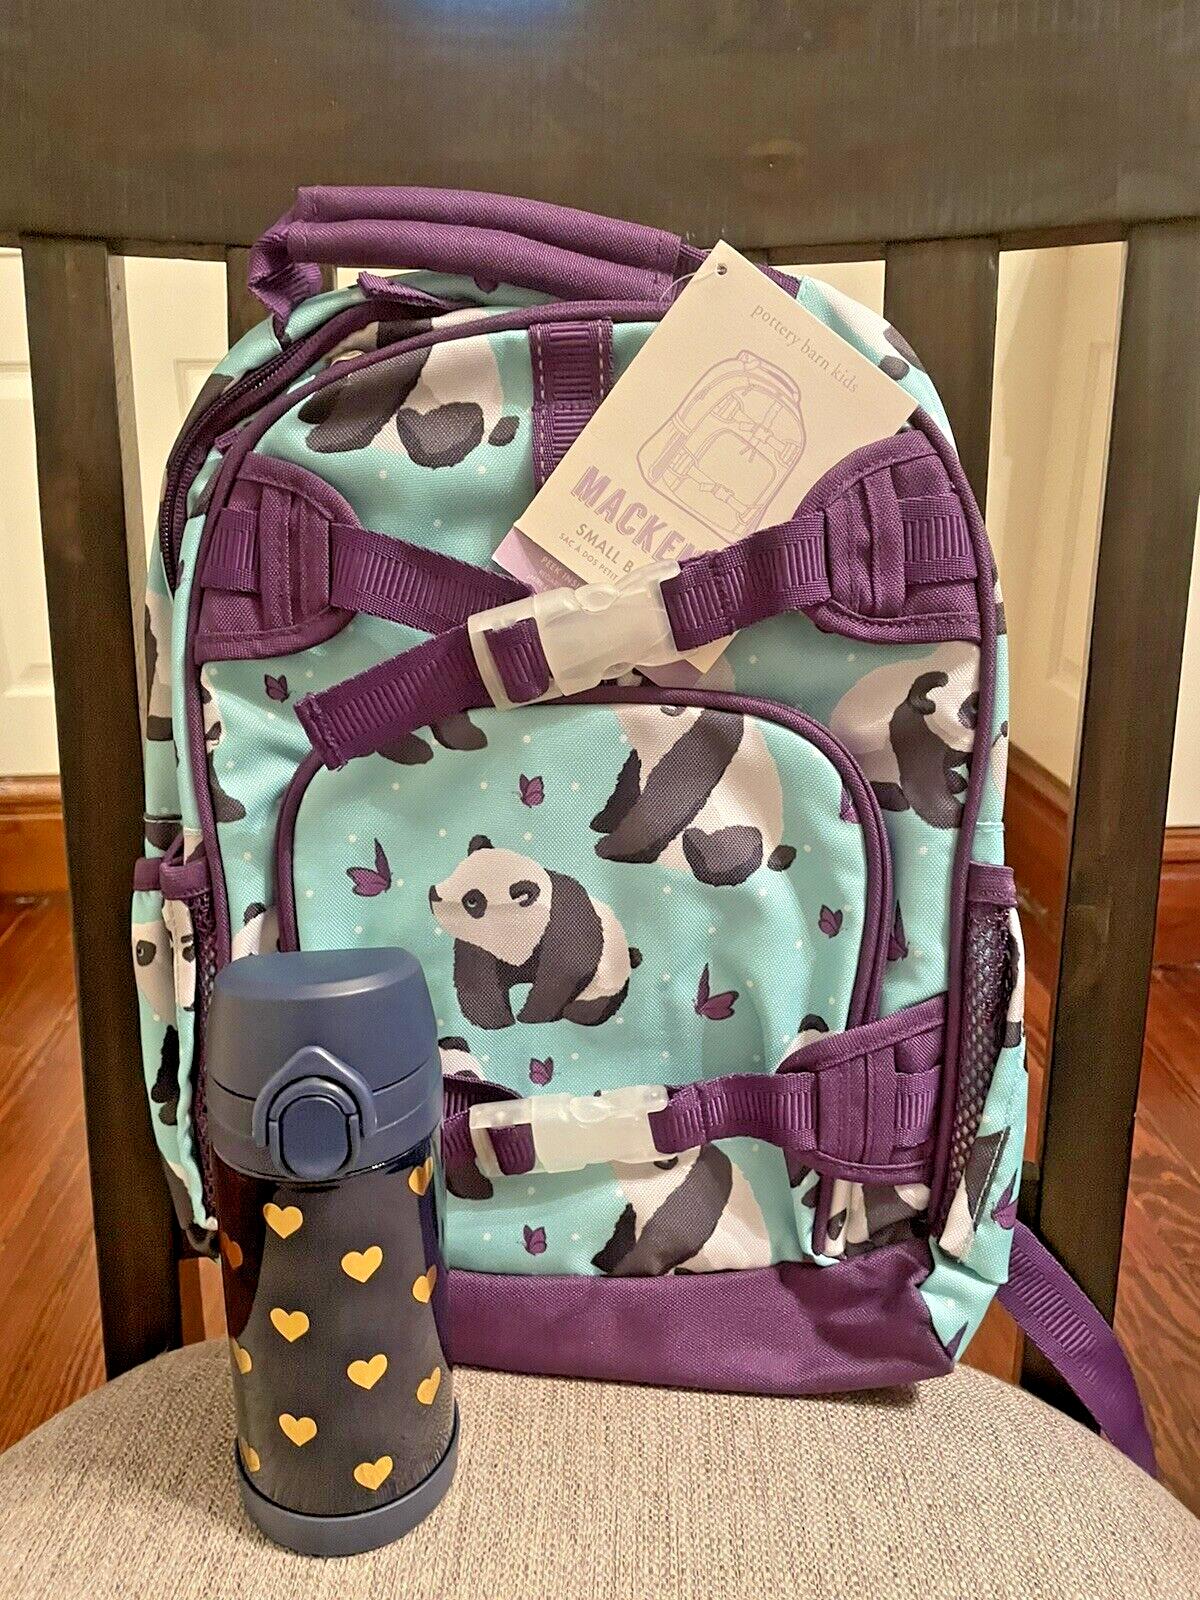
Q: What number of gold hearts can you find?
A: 12